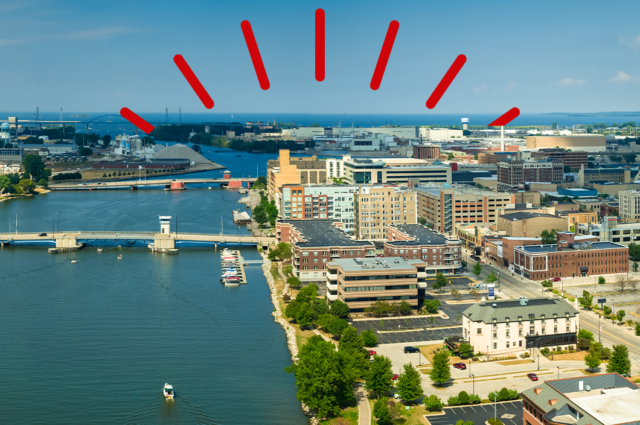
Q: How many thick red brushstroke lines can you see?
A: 7